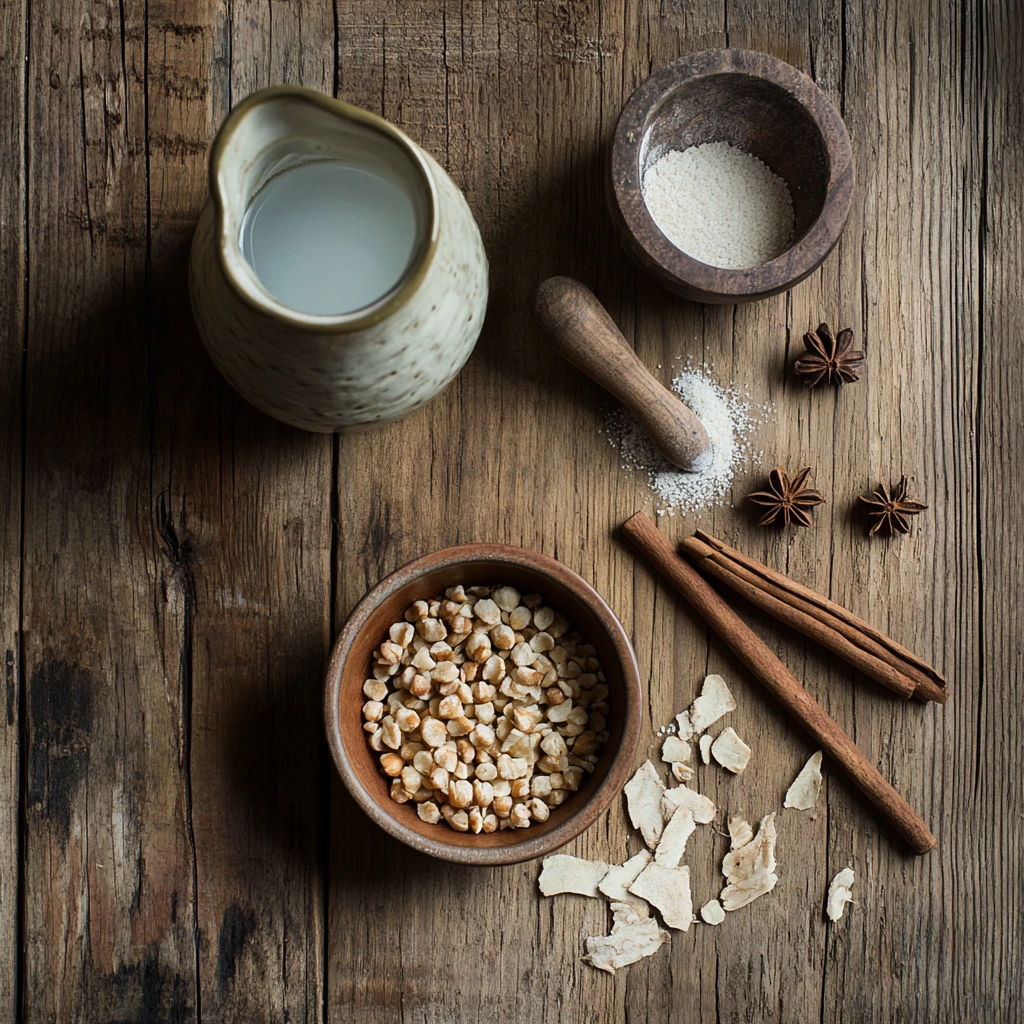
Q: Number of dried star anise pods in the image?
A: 3